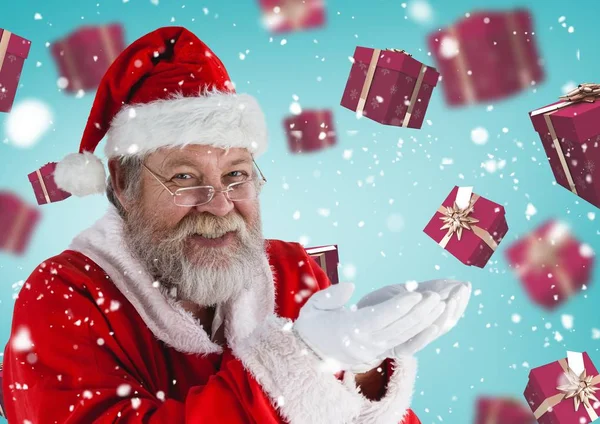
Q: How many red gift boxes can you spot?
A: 14